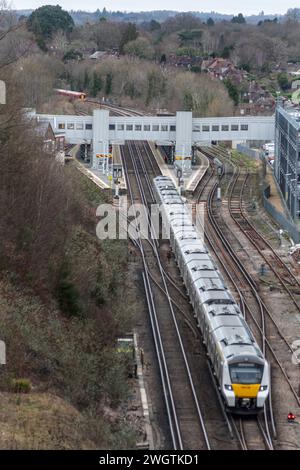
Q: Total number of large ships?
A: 0